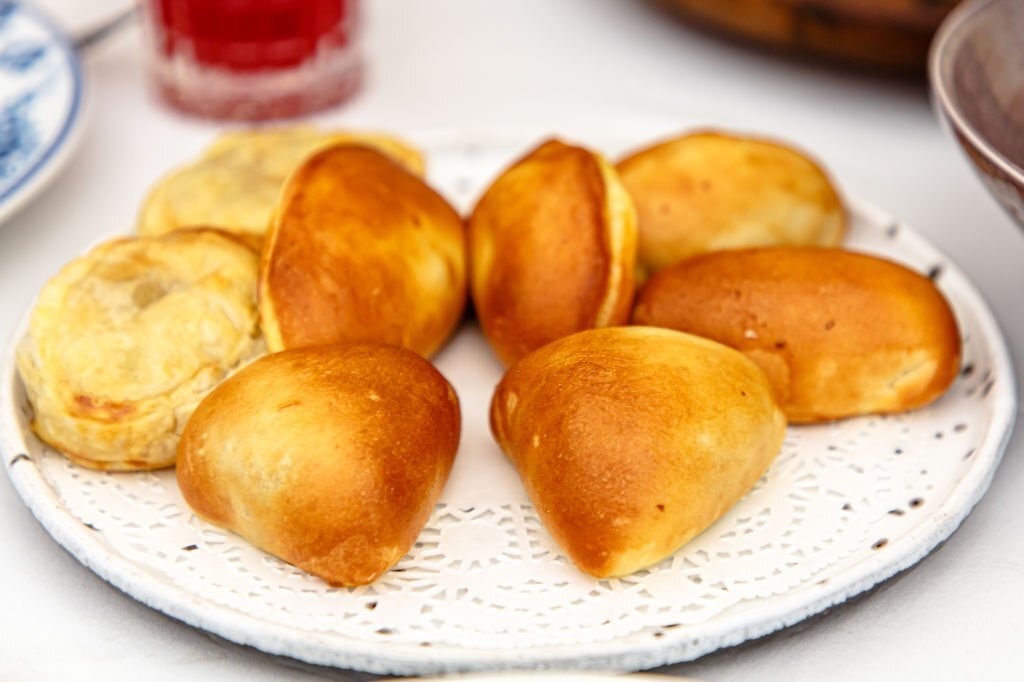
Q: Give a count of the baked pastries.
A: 8